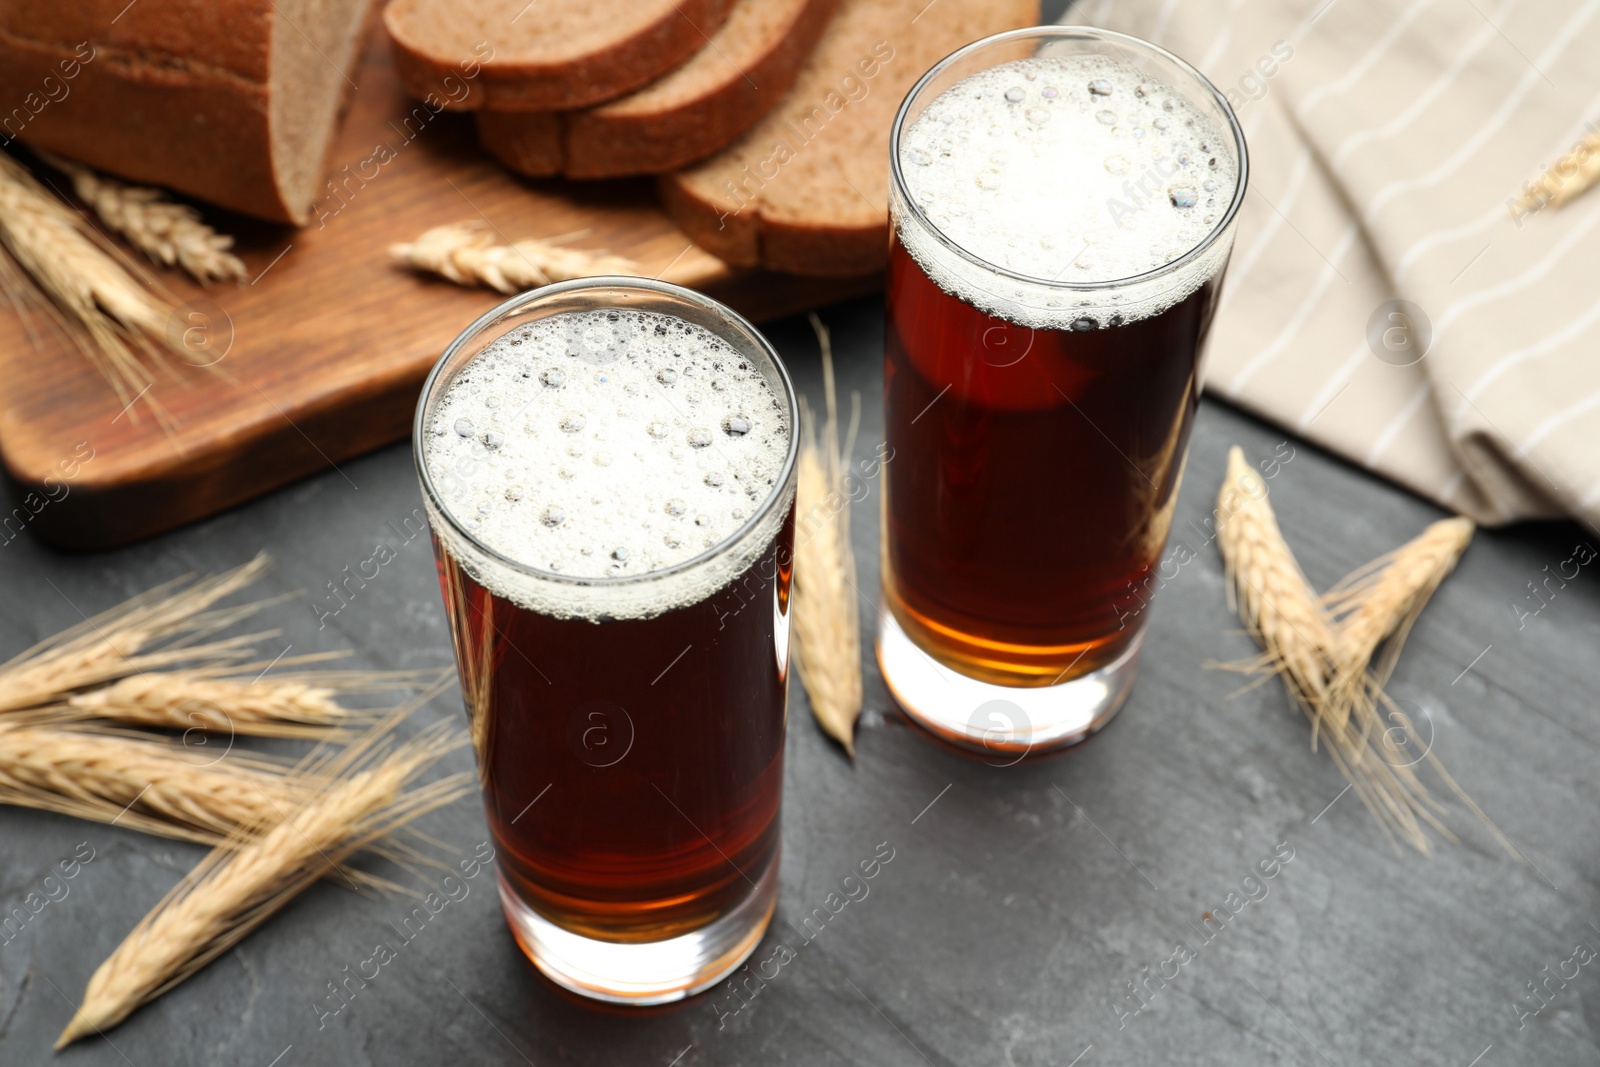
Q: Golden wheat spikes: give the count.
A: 11